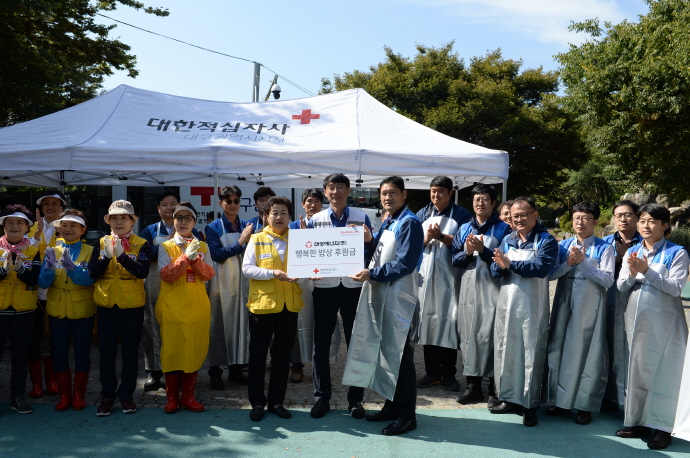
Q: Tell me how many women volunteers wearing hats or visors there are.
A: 5